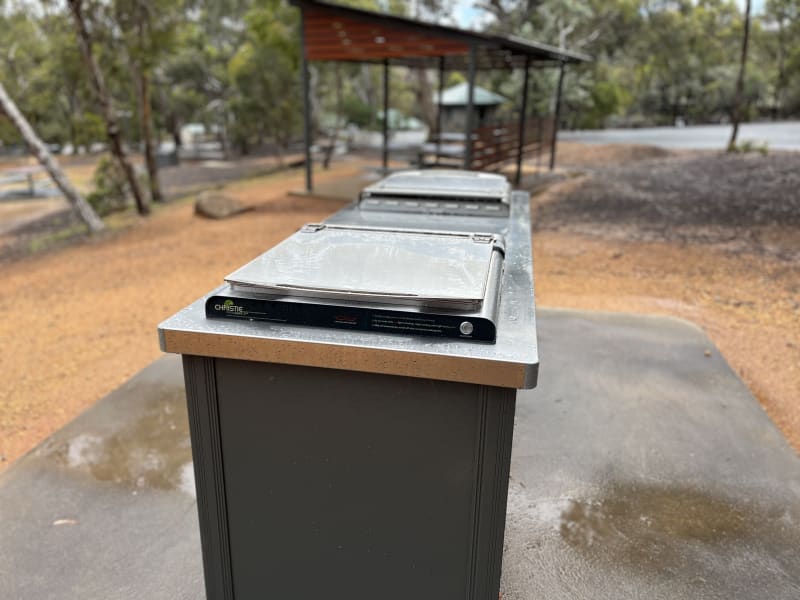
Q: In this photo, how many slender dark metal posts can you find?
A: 6